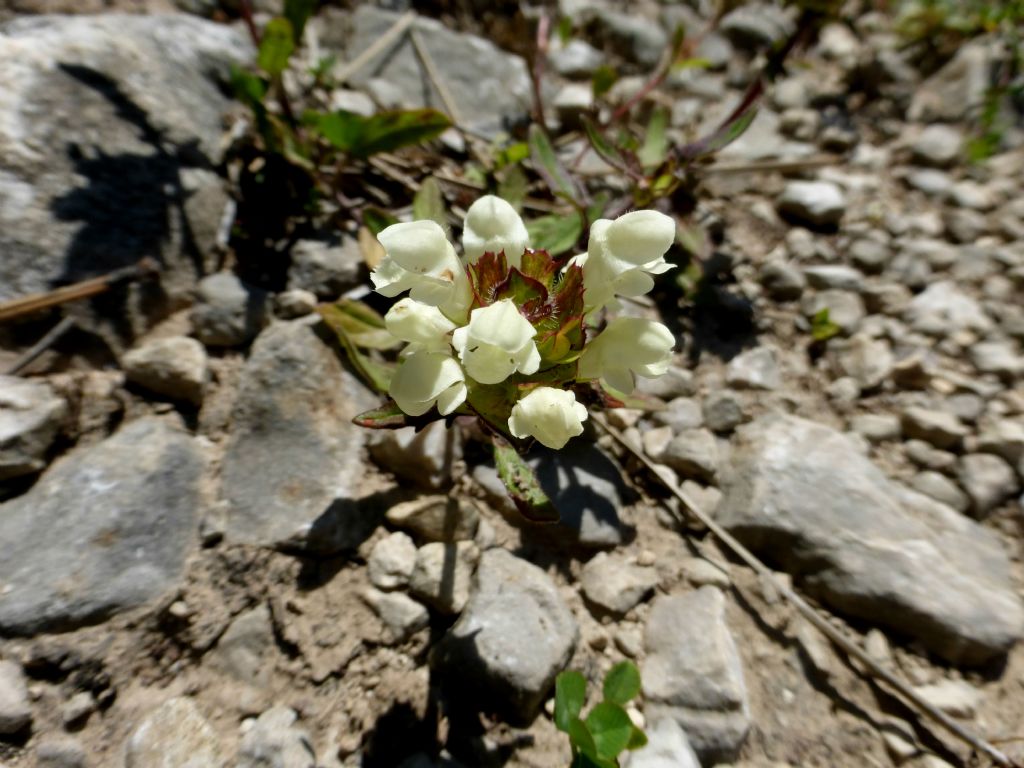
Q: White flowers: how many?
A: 8